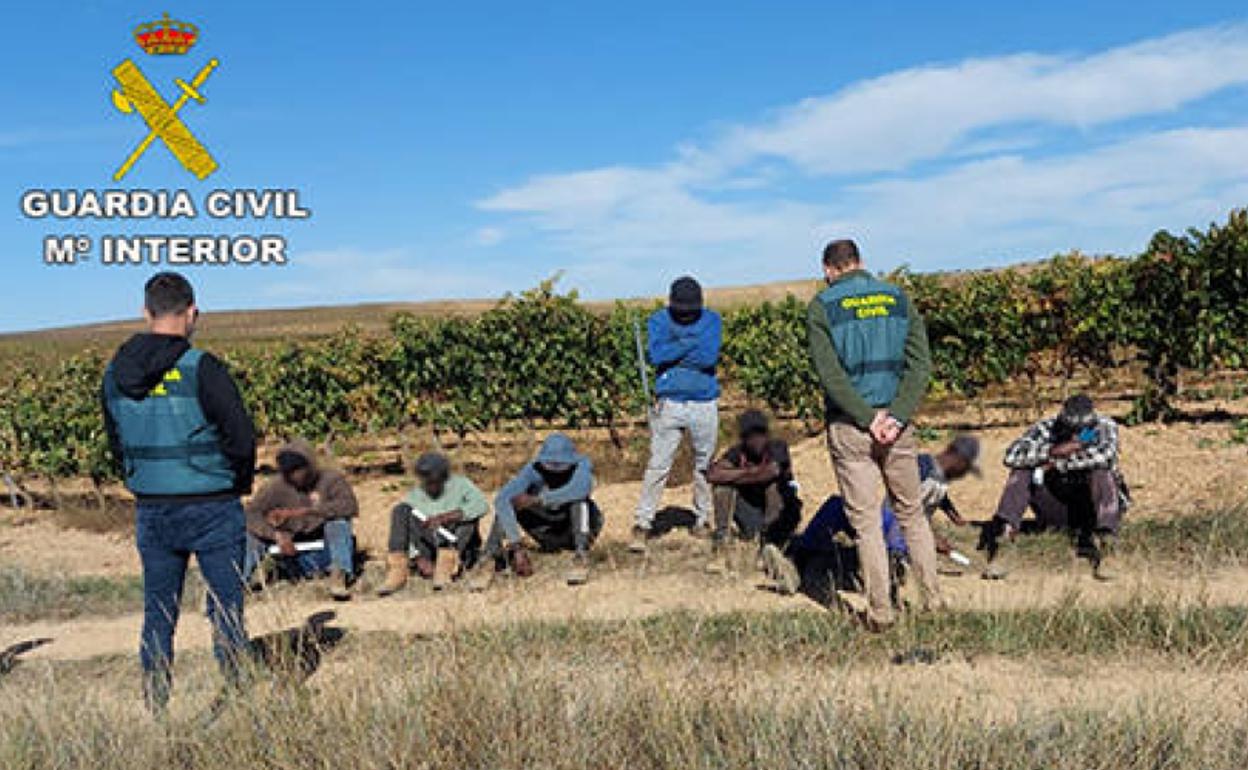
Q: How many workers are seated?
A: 6